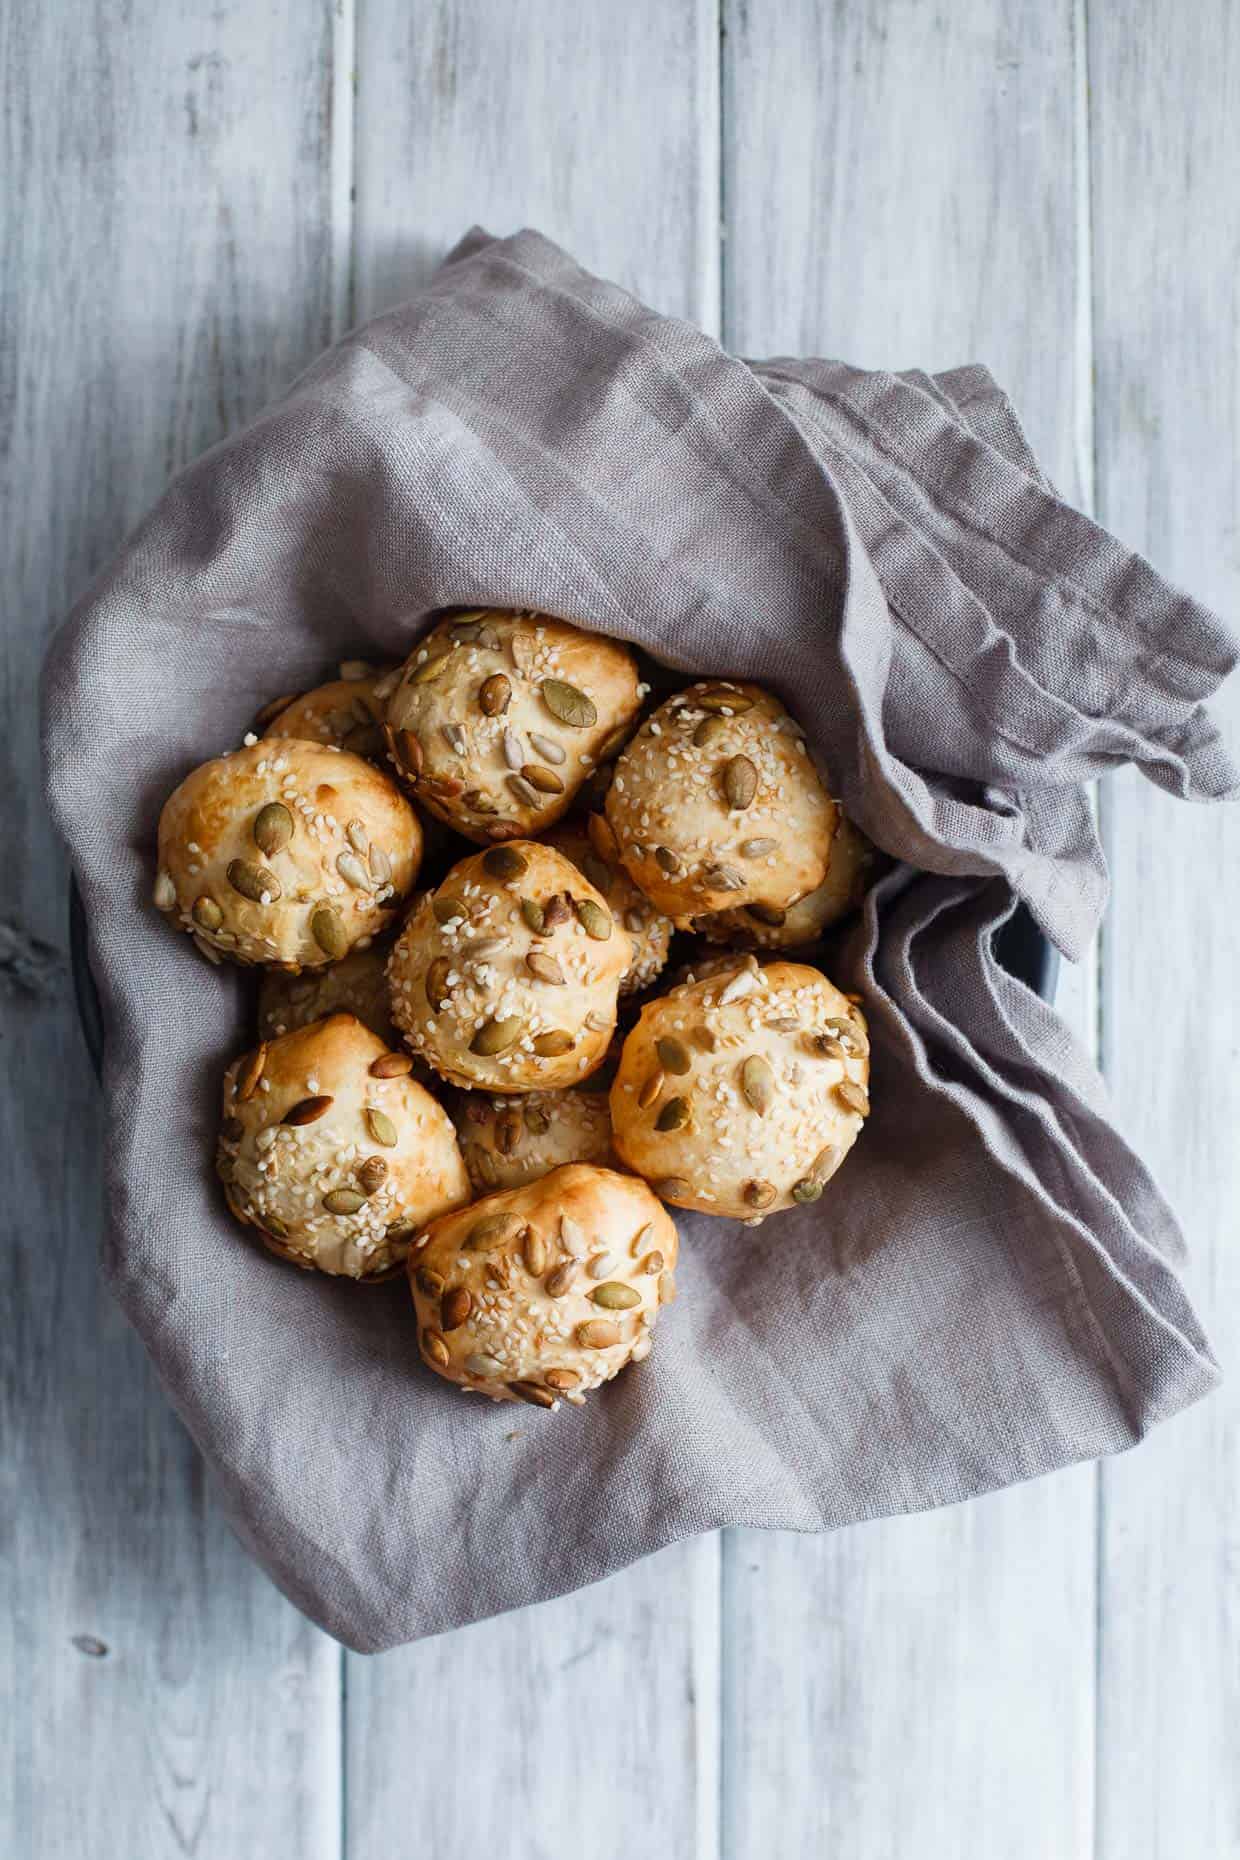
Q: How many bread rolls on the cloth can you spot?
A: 12